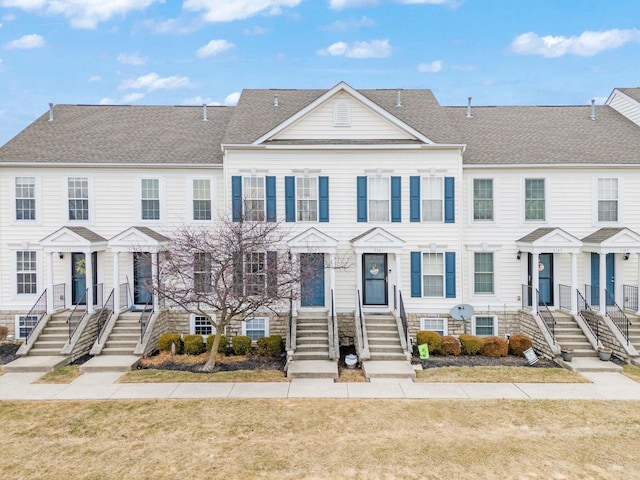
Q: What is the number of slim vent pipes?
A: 6